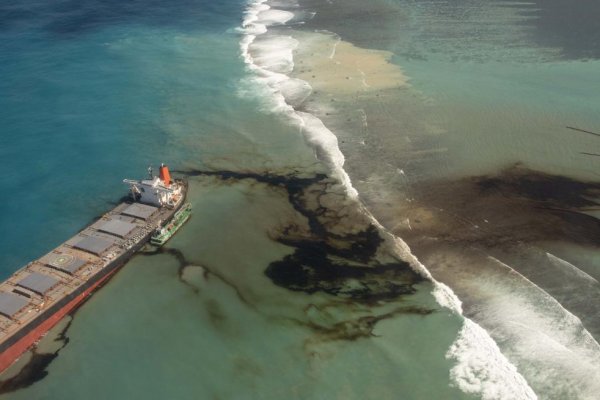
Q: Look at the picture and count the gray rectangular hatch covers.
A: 6